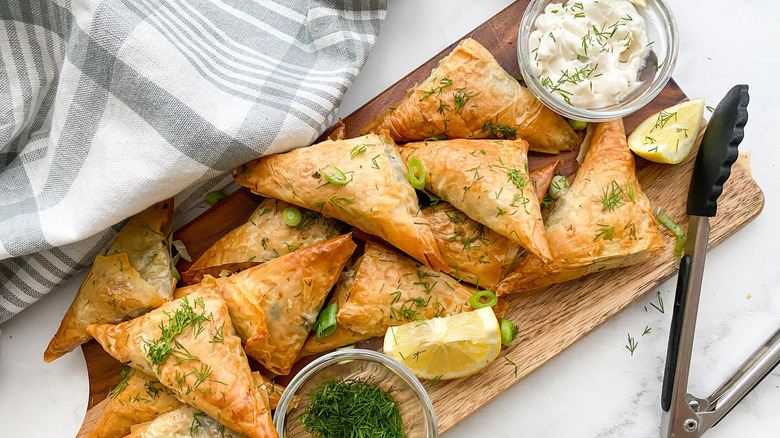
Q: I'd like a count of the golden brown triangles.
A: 12